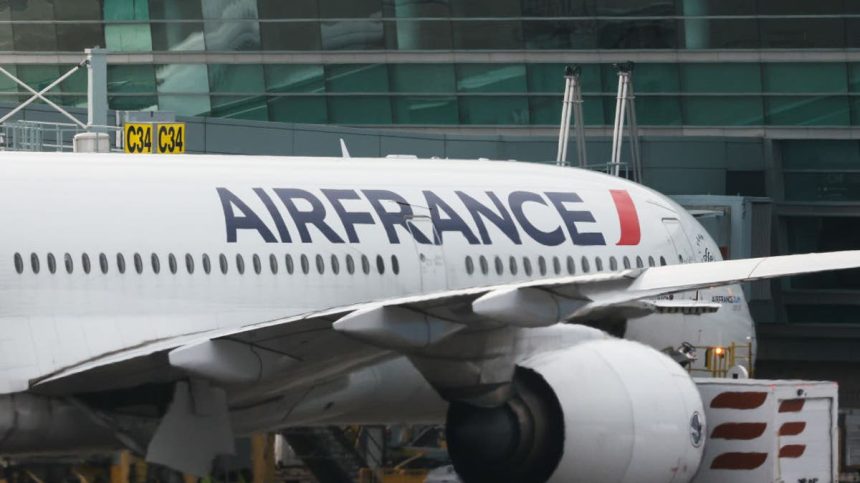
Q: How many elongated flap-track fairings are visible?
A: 3